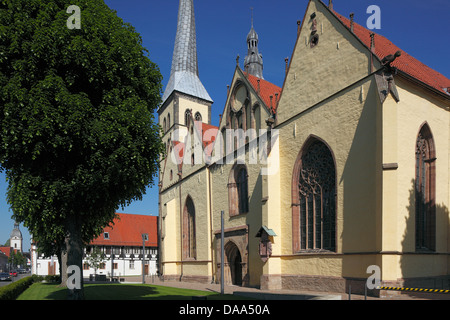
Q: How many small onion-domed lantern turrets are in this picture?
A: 1